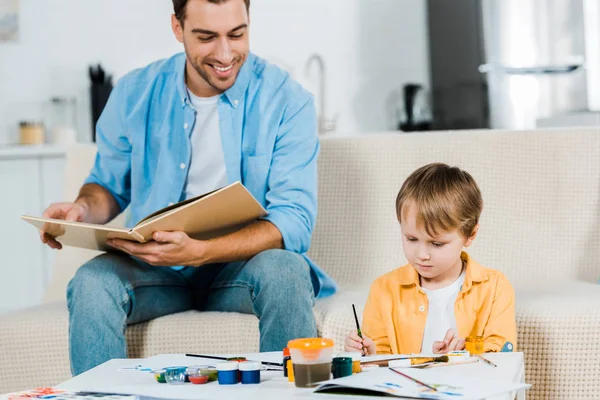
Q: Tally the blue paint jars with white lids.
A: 2